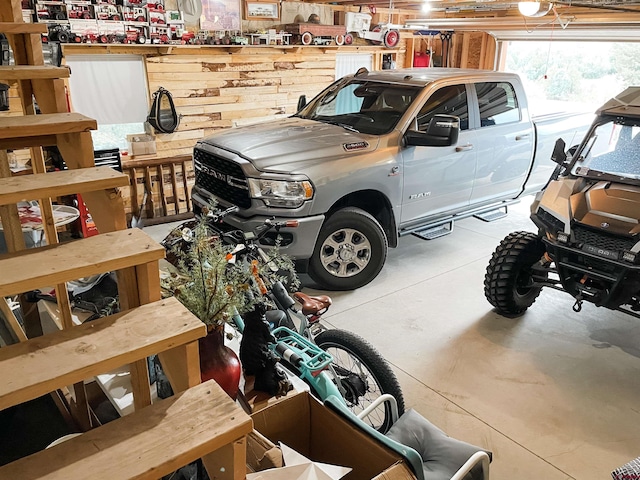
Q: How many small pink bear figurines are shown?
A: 0